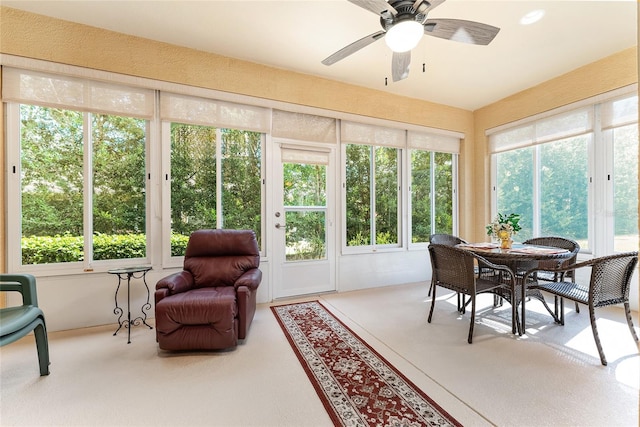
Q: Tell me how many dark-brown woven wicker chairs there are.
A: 4